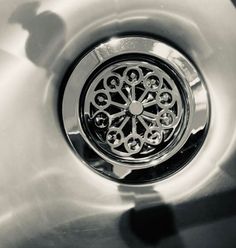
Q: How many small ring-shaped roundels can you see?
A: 10